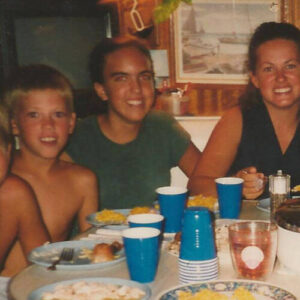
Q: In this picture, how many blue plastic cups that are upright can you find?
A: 4